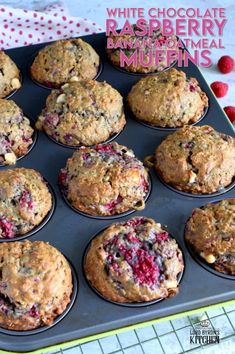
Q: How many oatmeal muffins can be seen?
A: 12